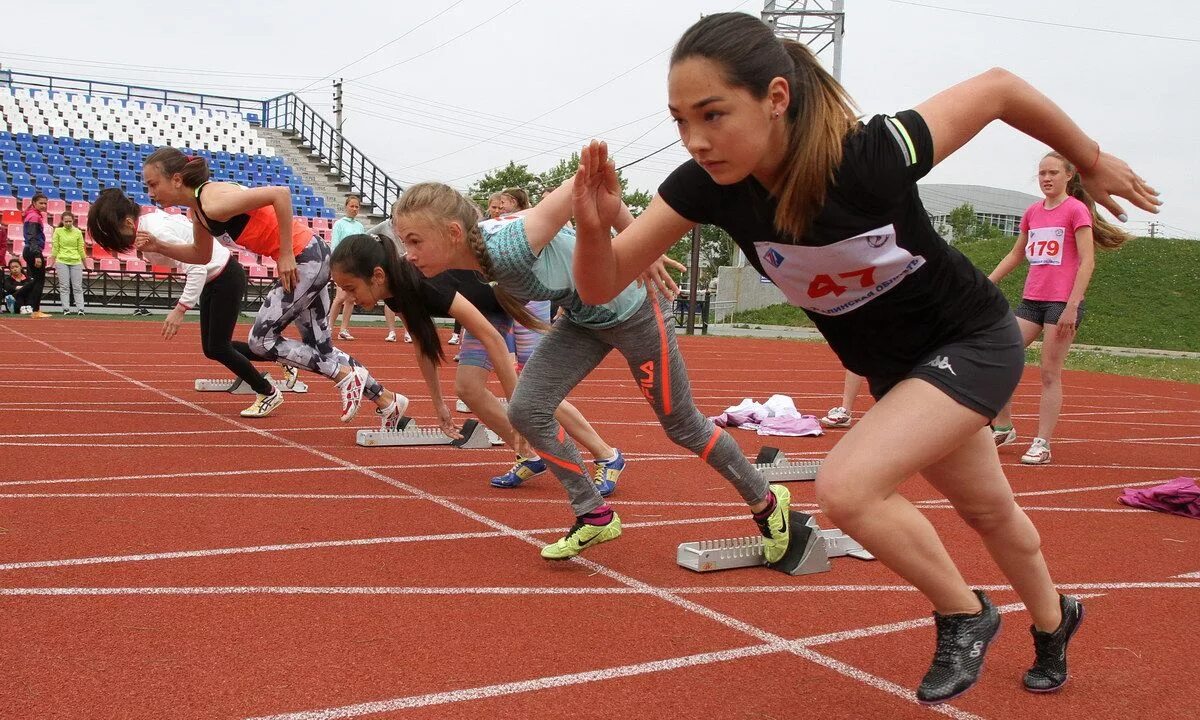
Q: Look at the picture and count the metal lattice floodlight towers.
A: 1